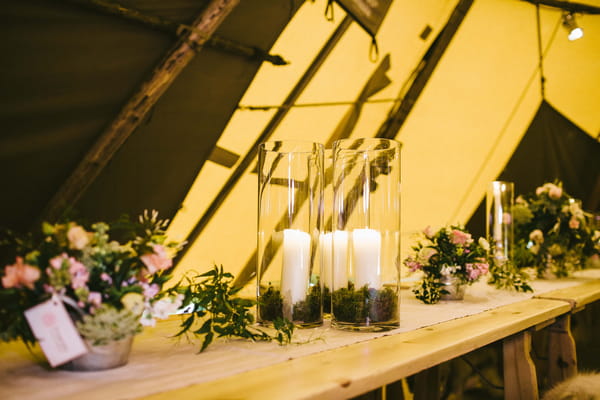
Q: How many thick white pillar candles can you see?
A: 3